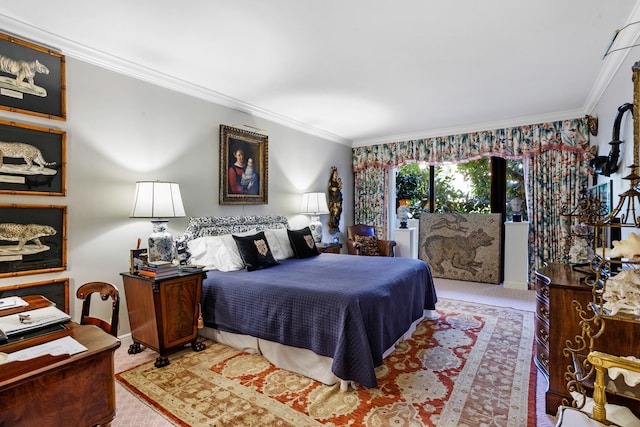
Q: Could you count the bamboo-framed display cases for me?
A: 4